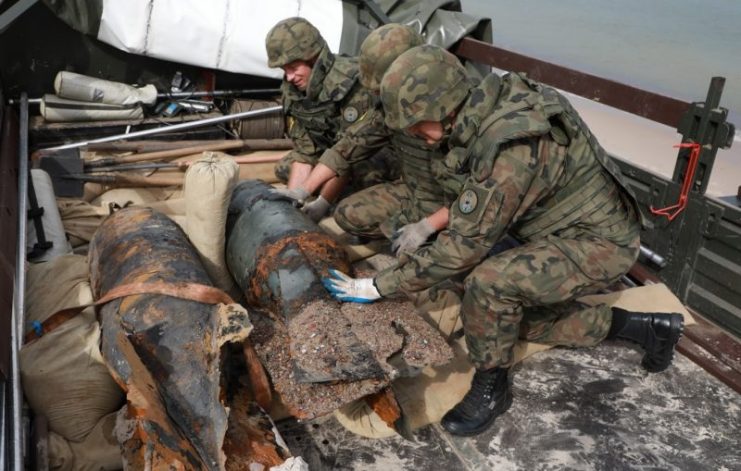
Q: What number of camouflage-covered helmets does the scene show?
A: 3